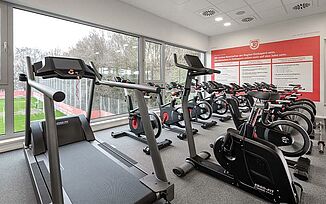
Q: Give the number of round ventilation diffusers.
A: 3